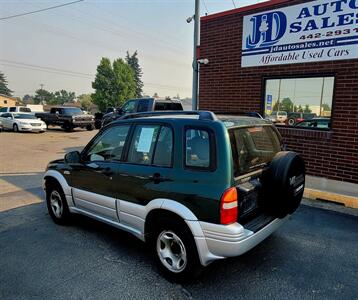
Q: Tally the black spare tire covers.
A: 1